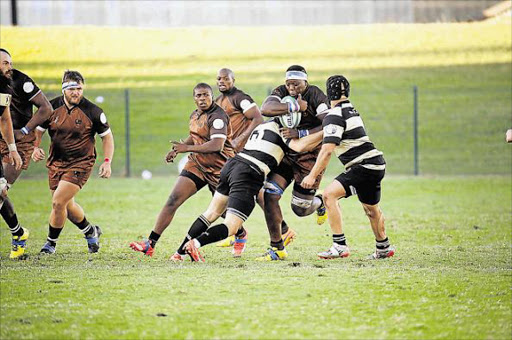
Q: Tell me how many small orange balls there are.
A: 0